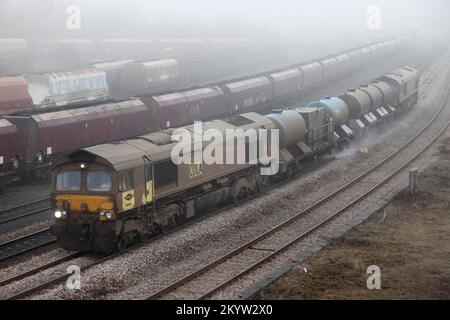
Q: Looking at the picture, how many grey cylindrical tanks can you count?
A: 3